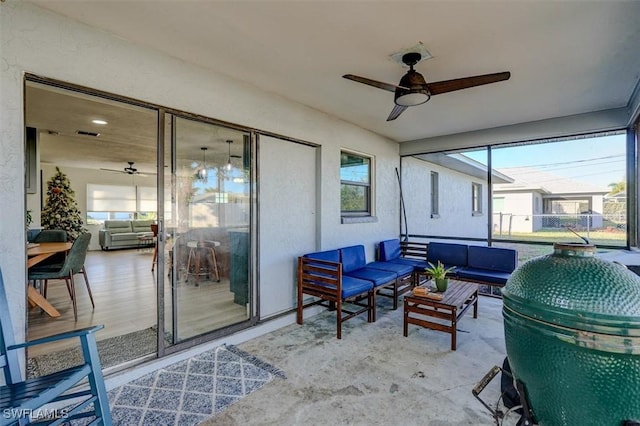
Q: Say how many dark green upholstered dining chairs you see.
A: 2